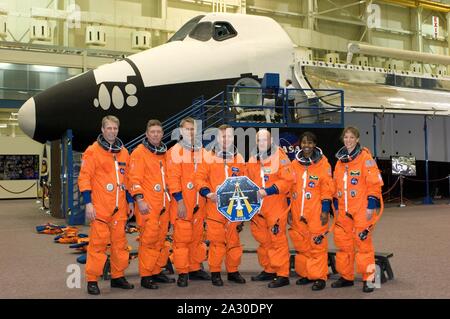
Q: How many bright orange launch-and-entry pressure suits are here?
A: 7